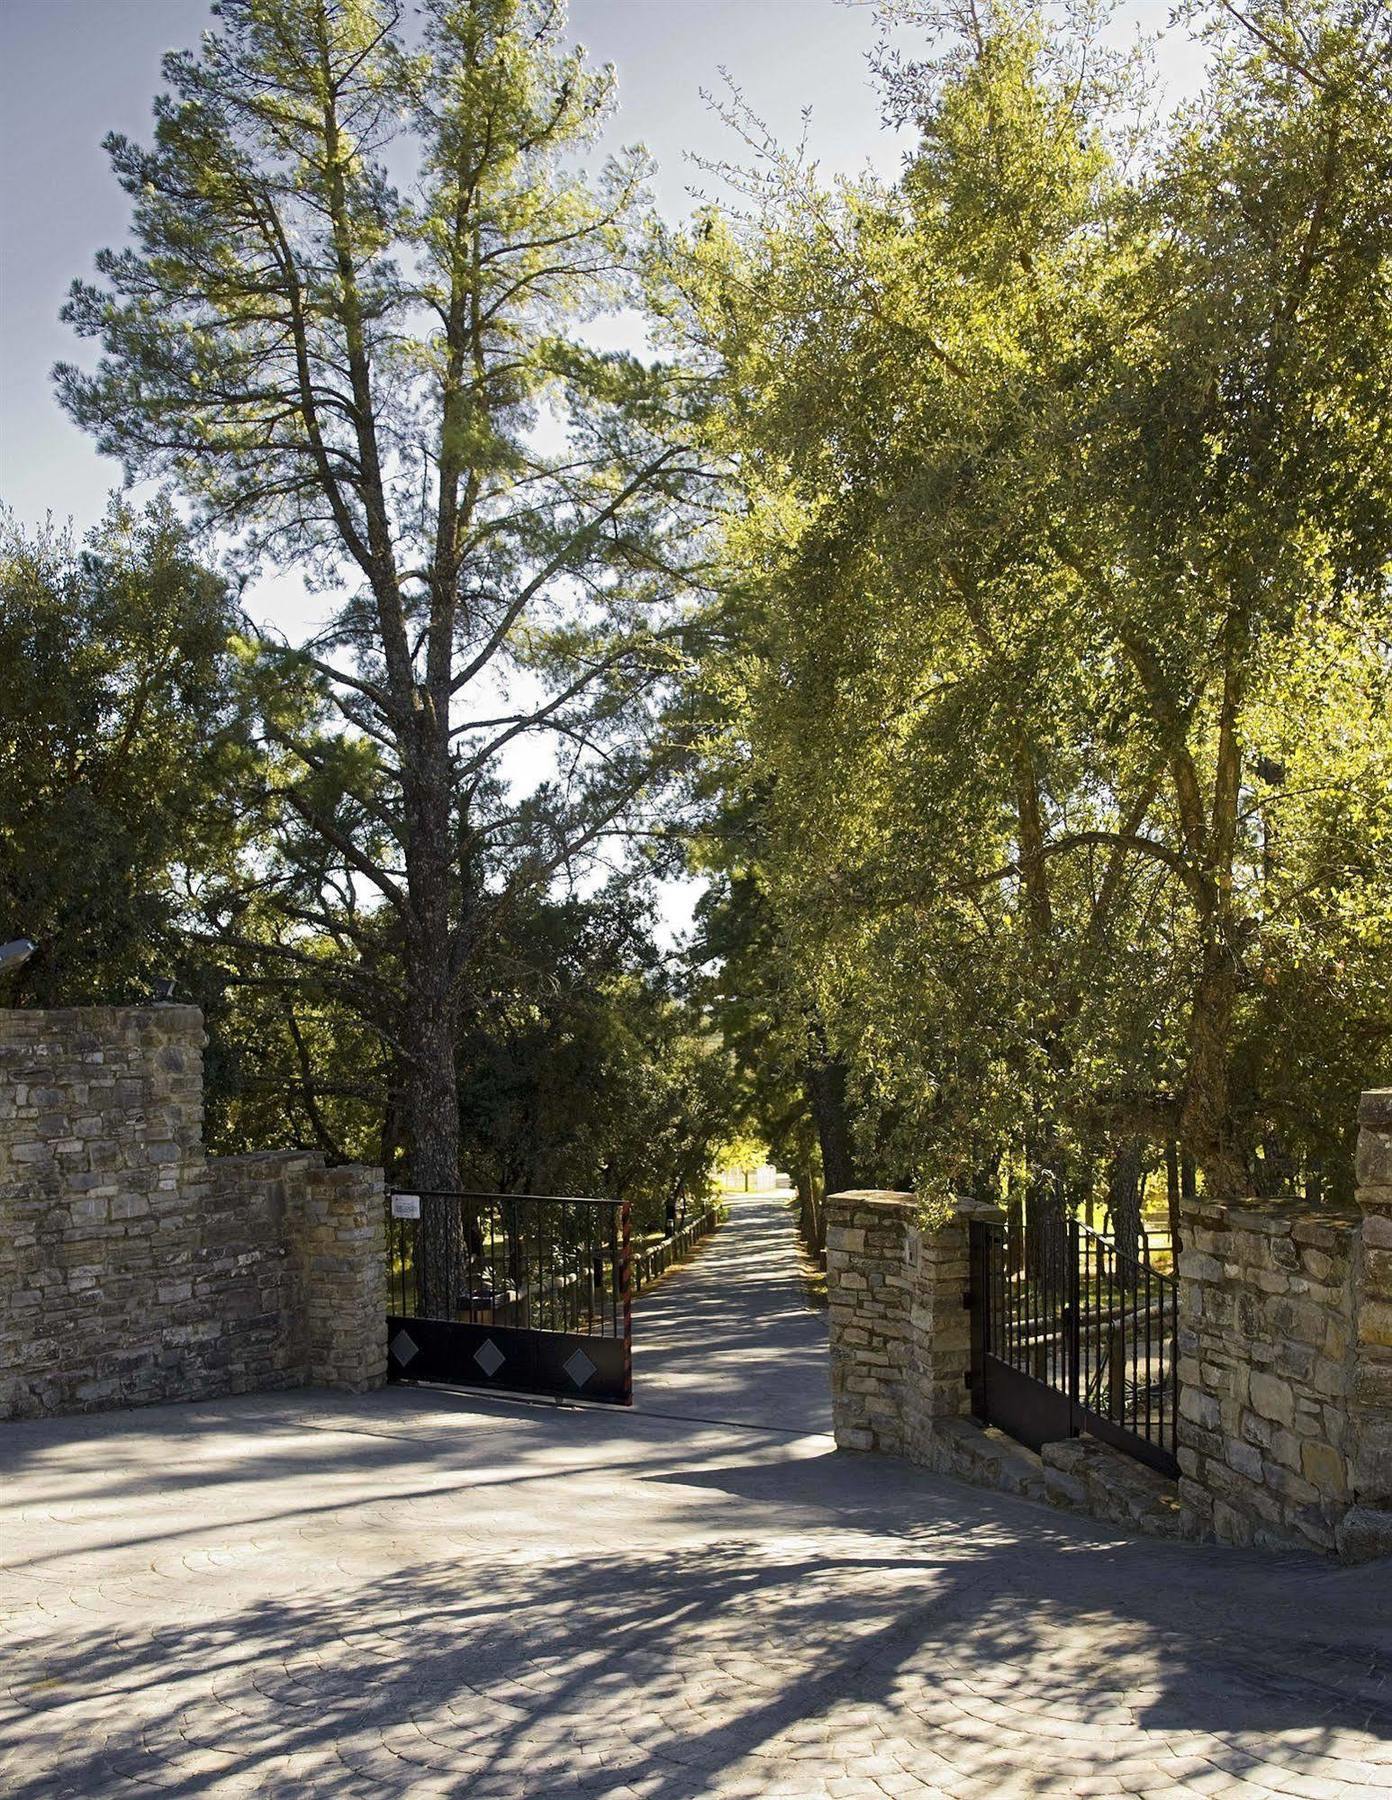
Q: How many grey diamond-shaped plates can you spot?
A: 3